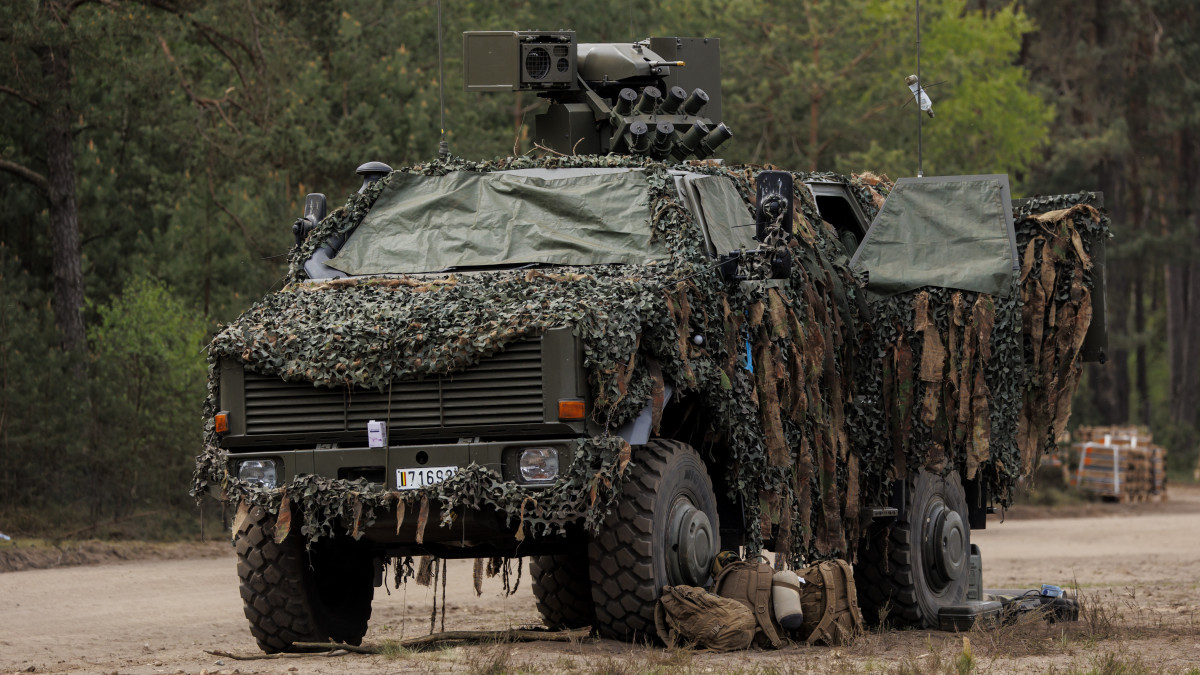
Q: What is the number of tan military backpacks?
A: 3